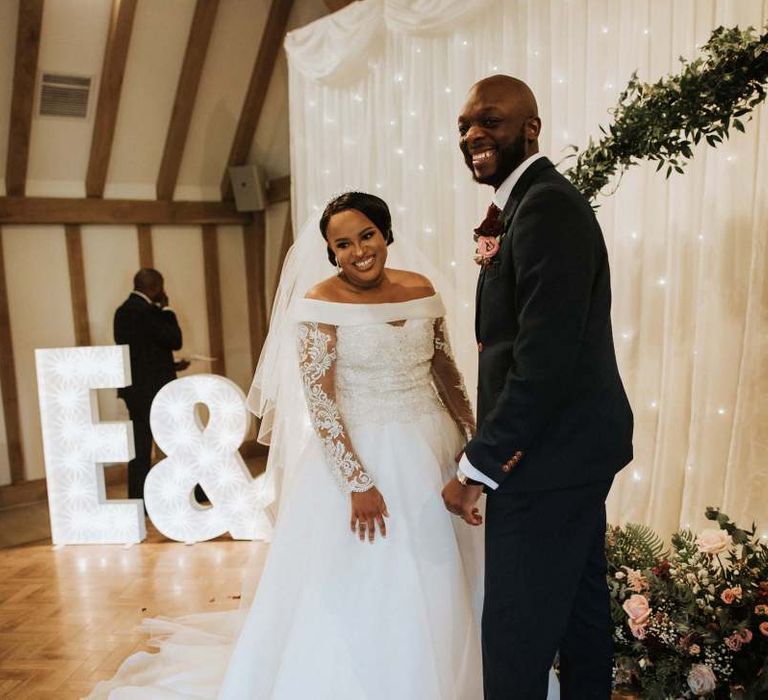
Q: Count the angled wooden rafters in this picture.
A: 4